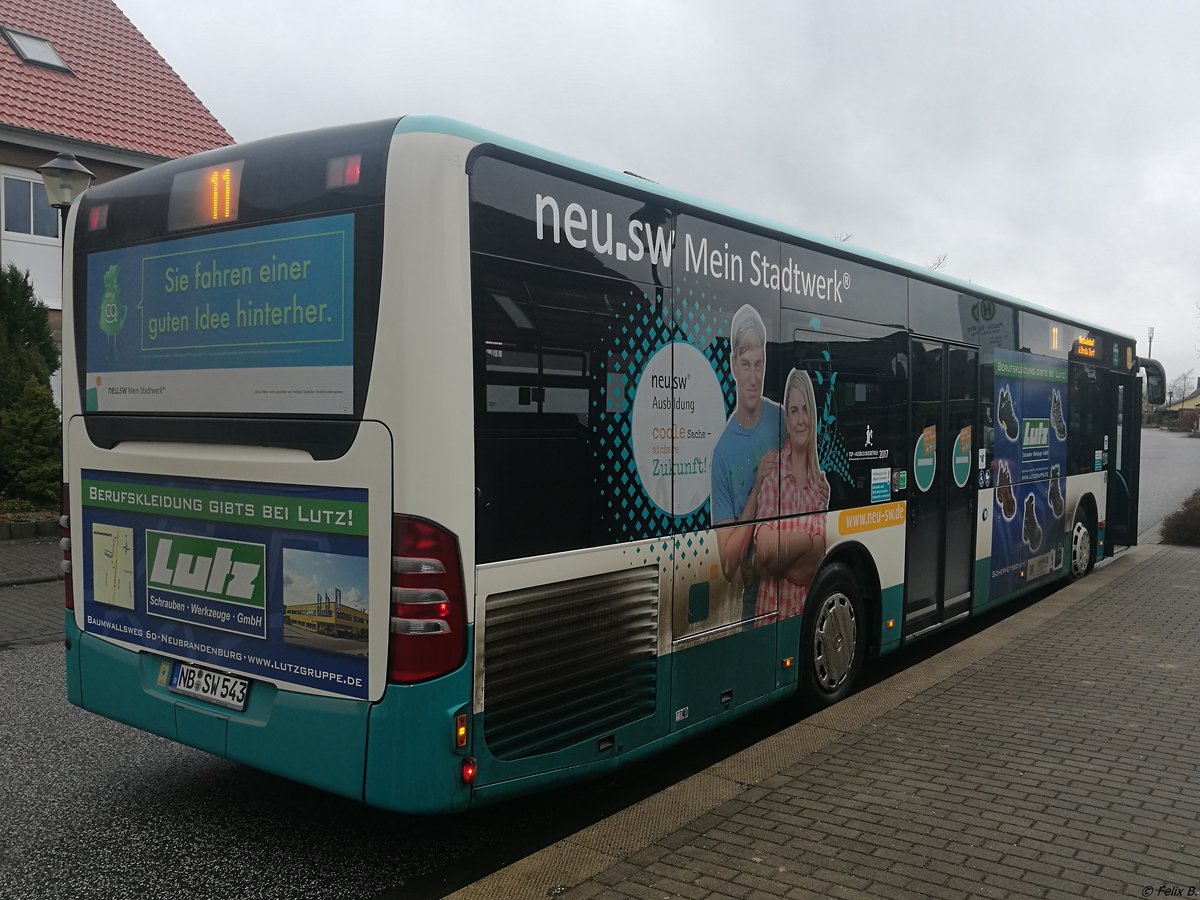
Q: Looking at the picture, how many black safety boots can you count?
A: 4